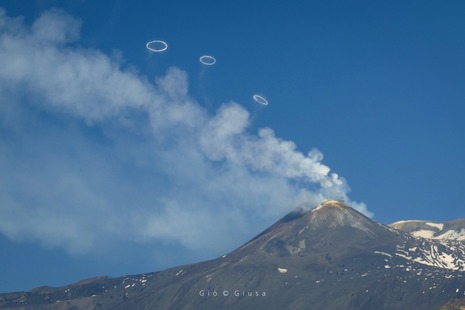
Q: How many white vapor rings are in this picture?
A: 3